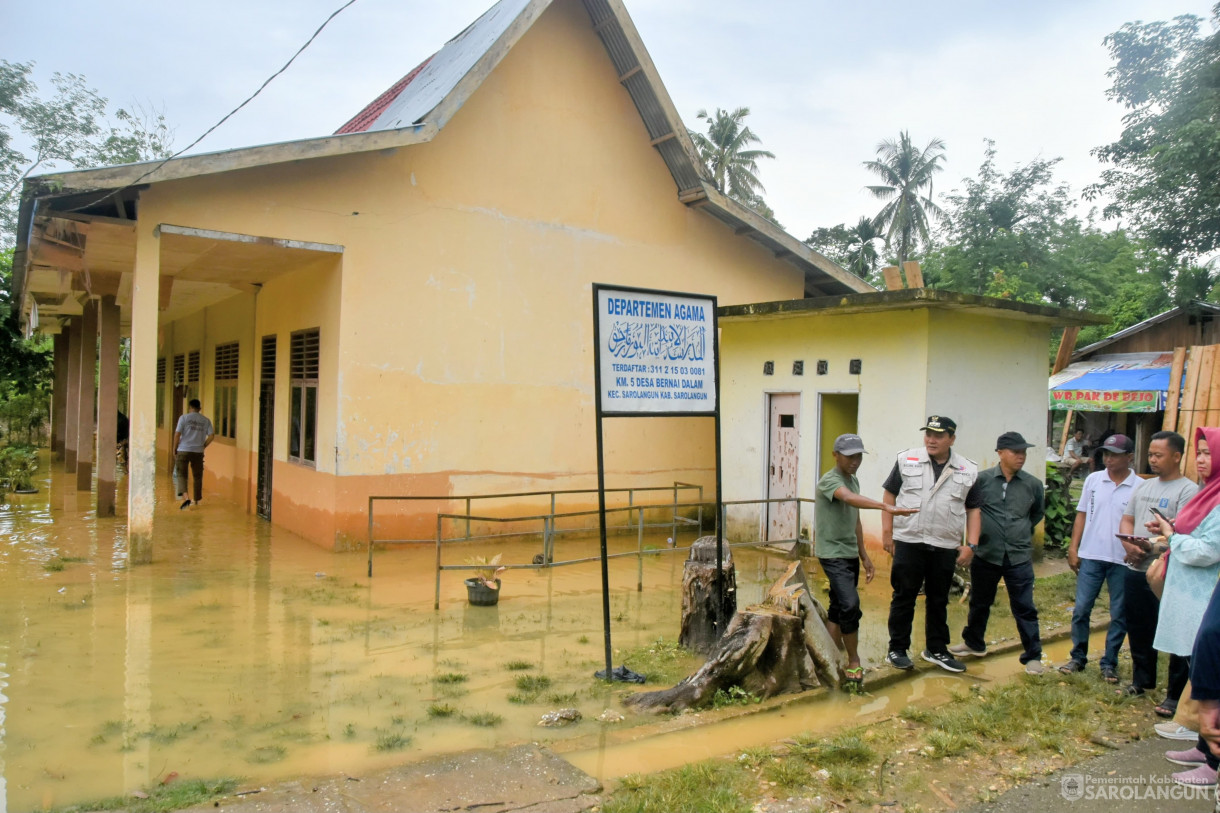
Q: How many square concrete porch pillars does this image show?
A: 6